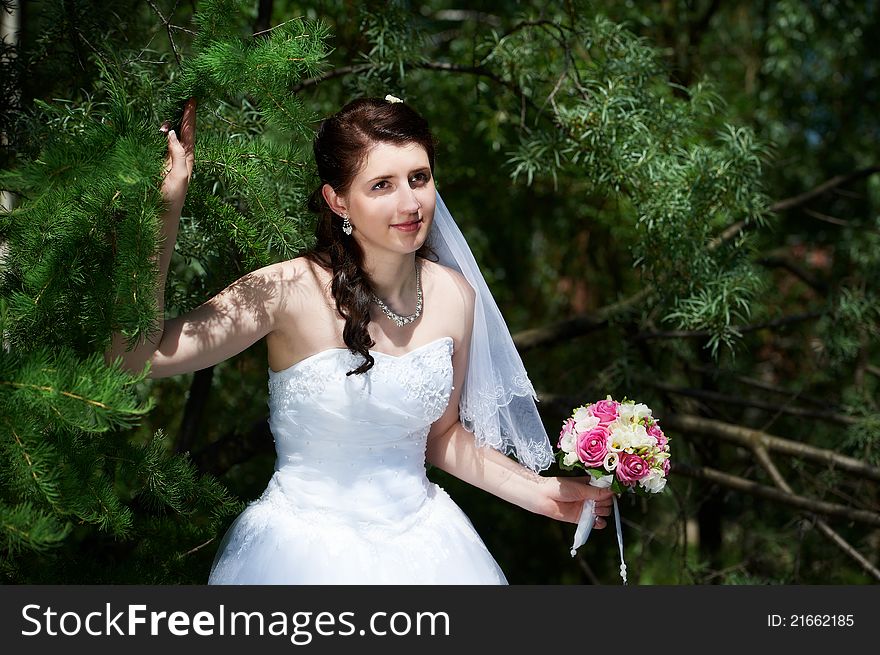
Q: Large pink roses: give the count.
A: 3